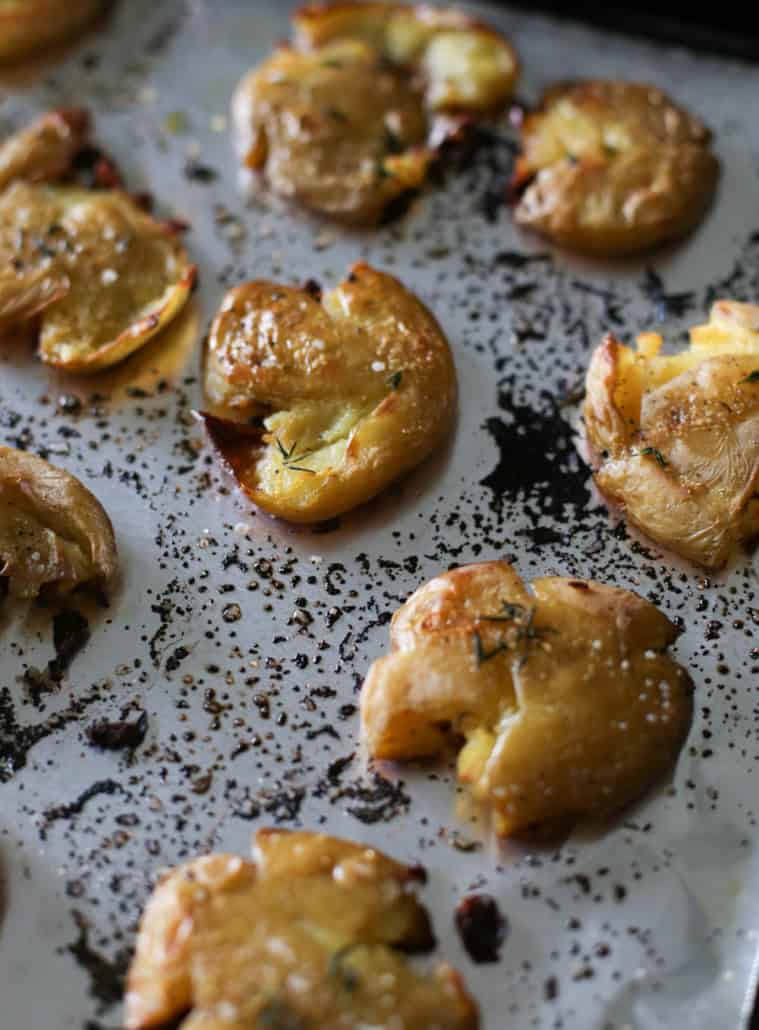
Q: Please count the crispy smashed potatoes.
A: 9